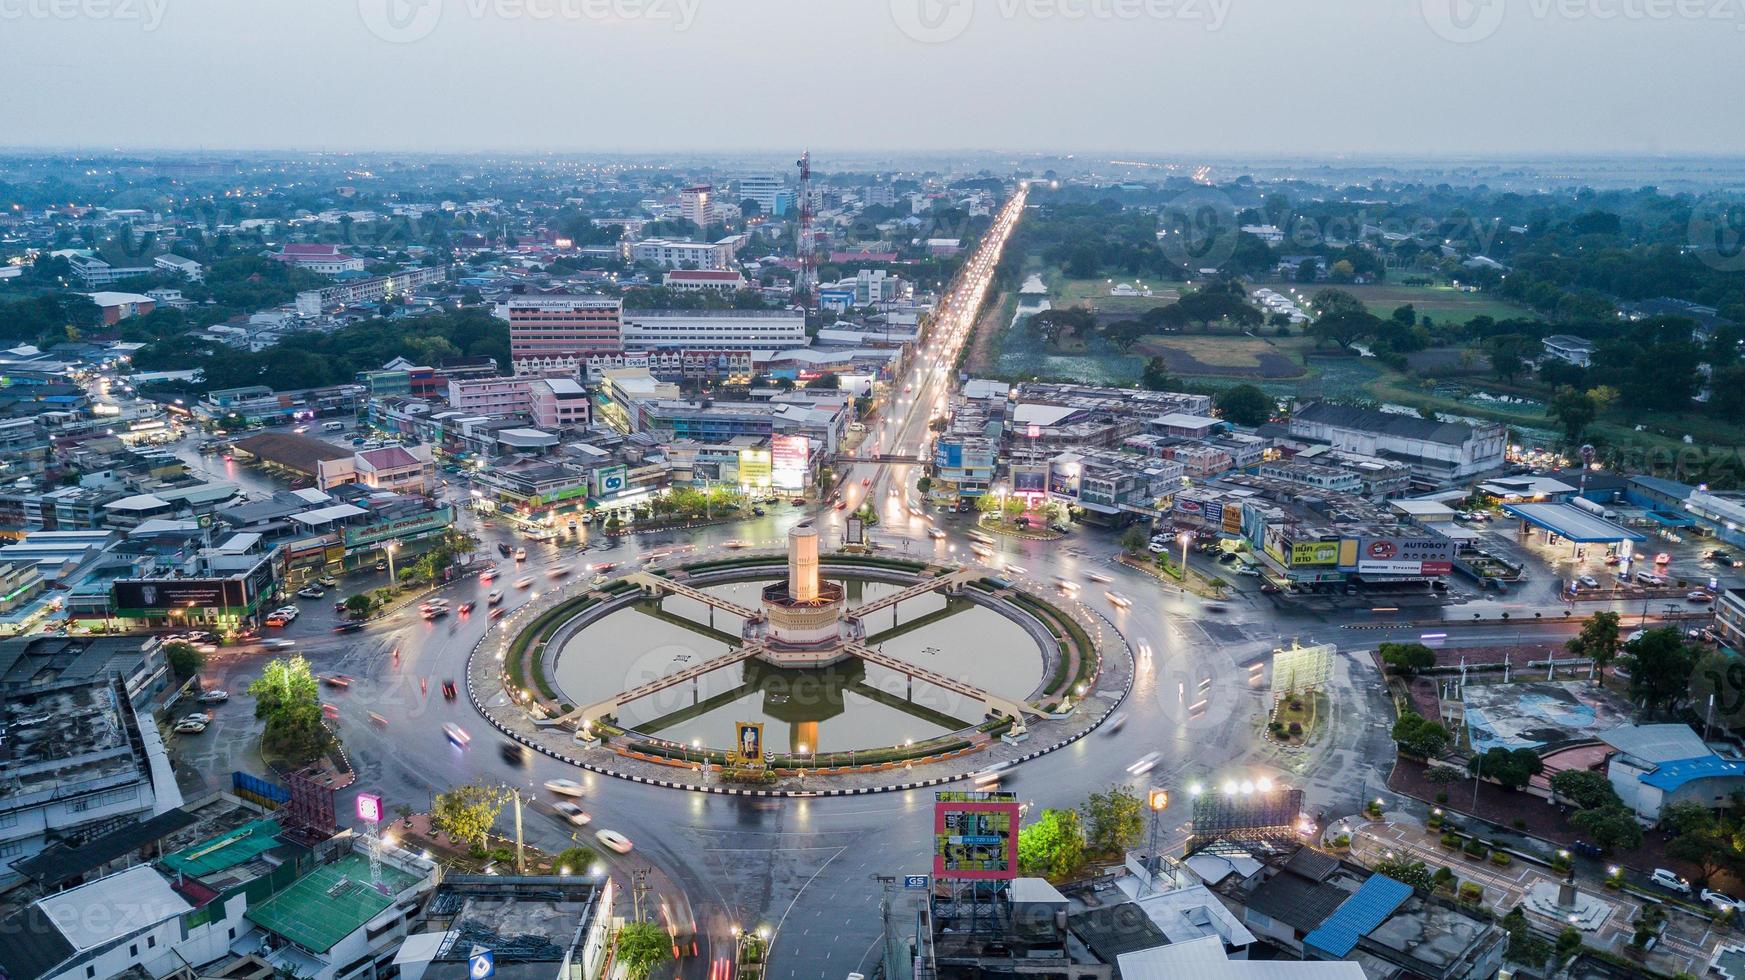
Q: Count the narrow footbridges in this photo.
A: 4